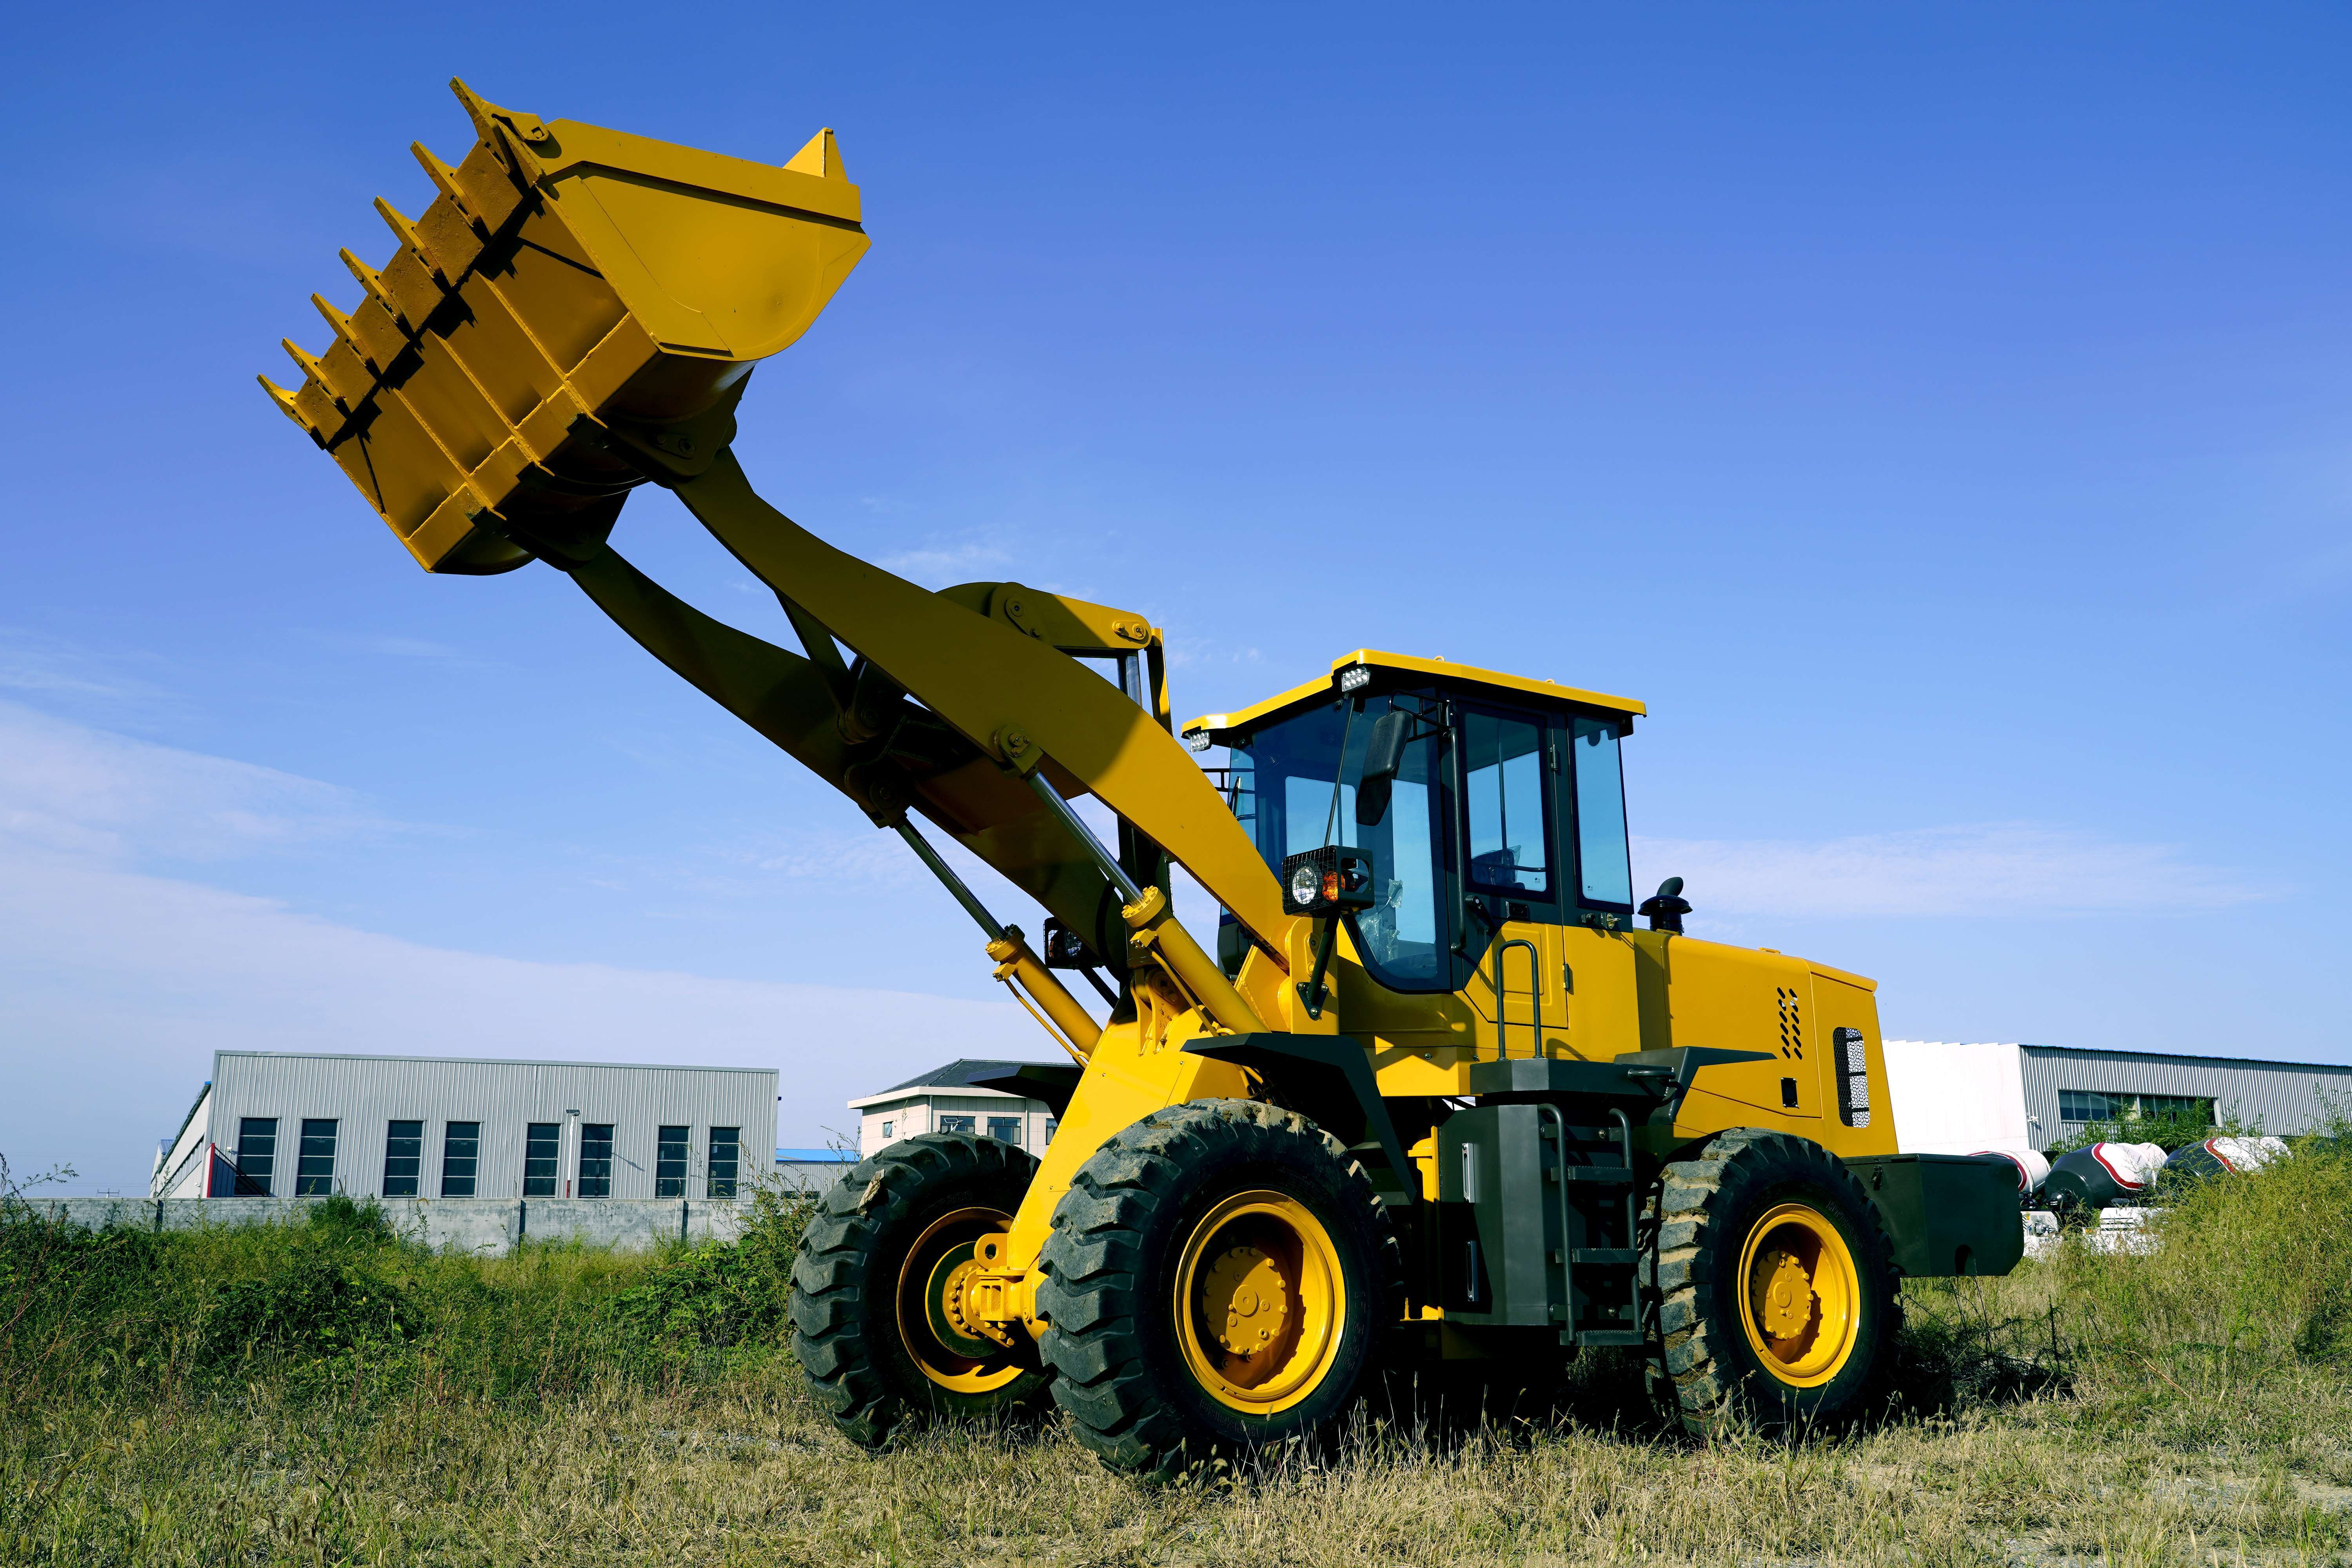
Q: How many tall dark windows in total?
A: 8